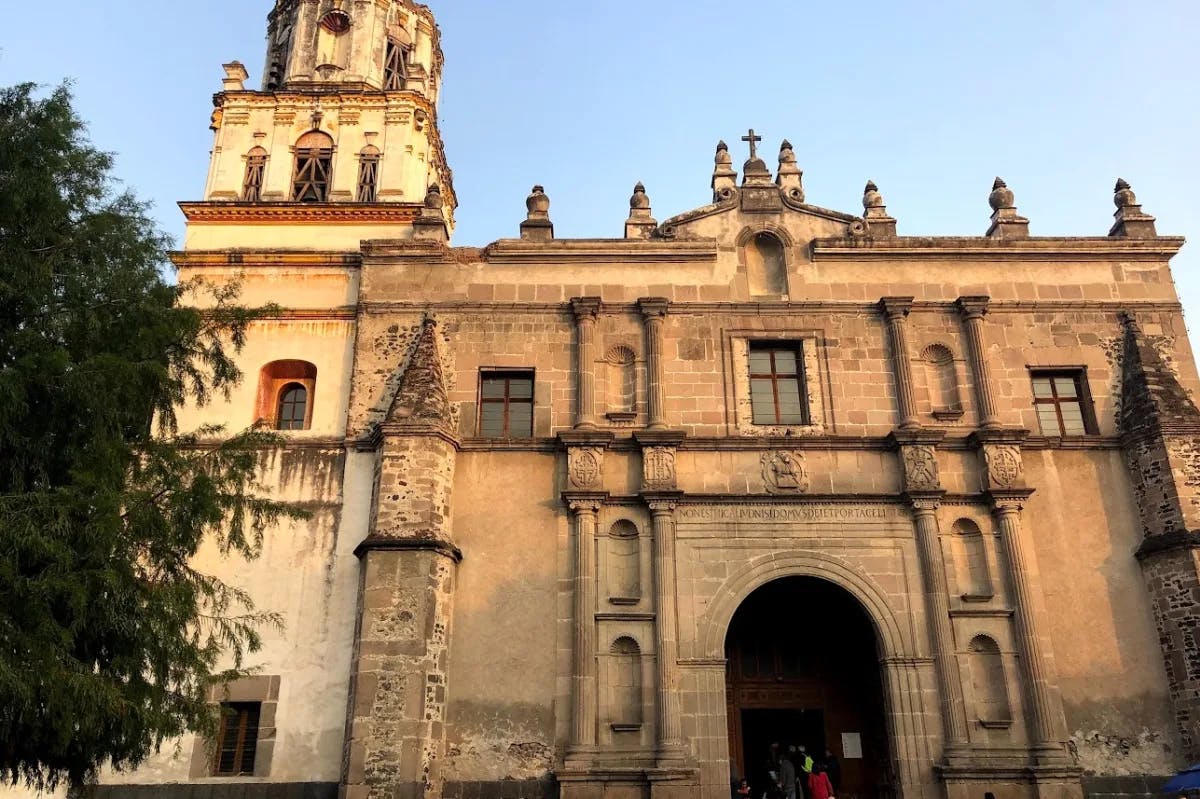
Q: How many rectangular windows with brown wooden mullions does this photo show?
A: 4